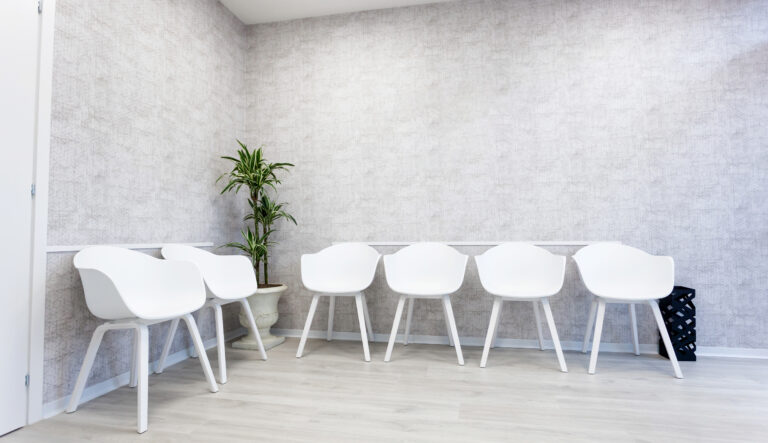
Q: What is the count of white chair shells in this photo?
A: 6